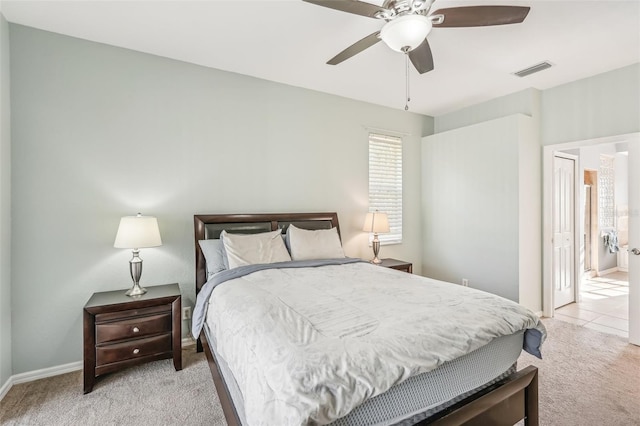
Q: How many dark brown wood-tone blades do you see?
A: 4